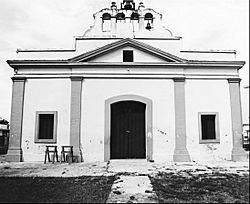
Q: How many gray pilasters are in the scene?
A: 4